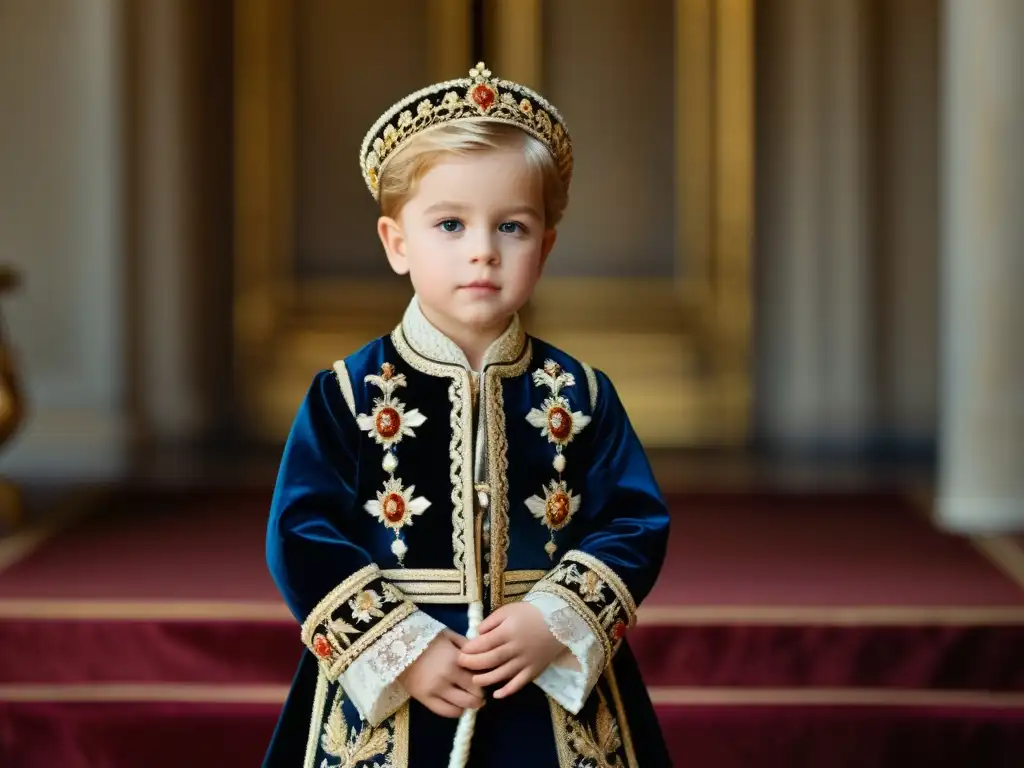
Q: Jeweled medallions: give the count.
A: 4